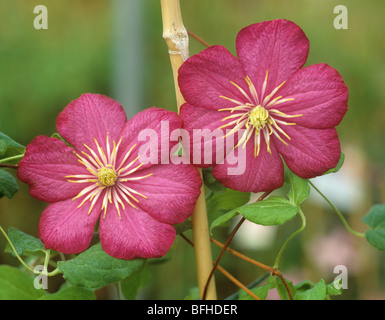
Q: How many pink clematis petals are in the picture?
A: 12